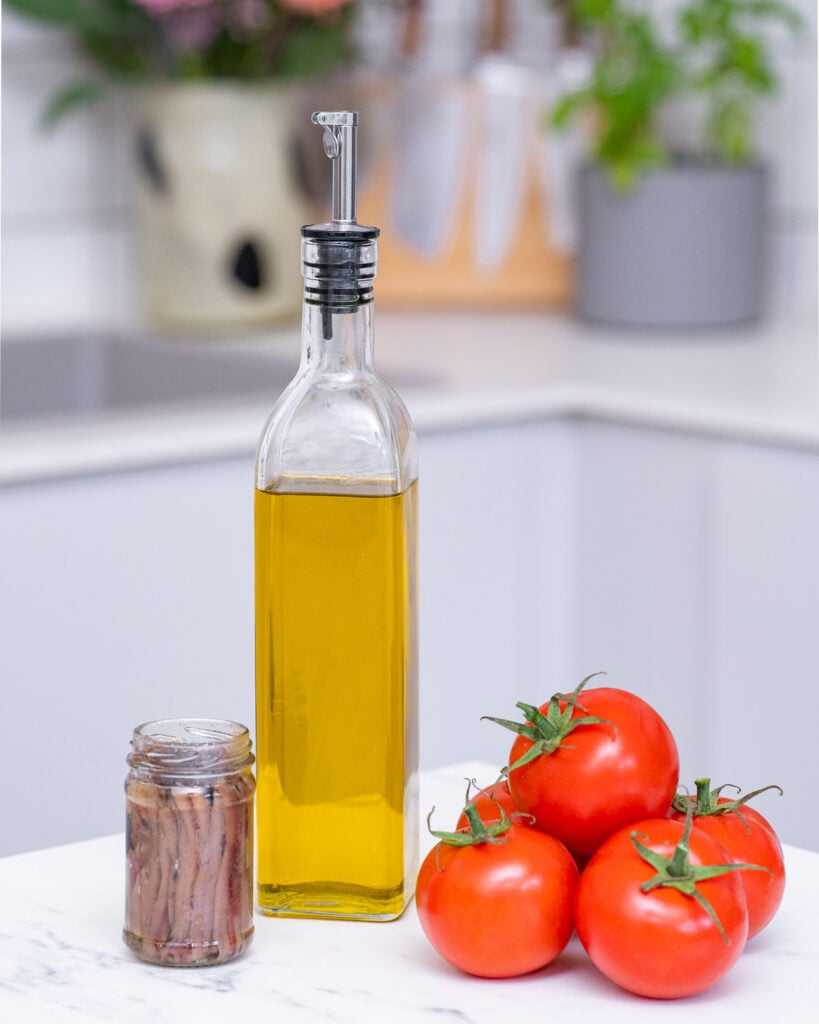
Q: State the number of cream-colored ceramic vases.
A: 1